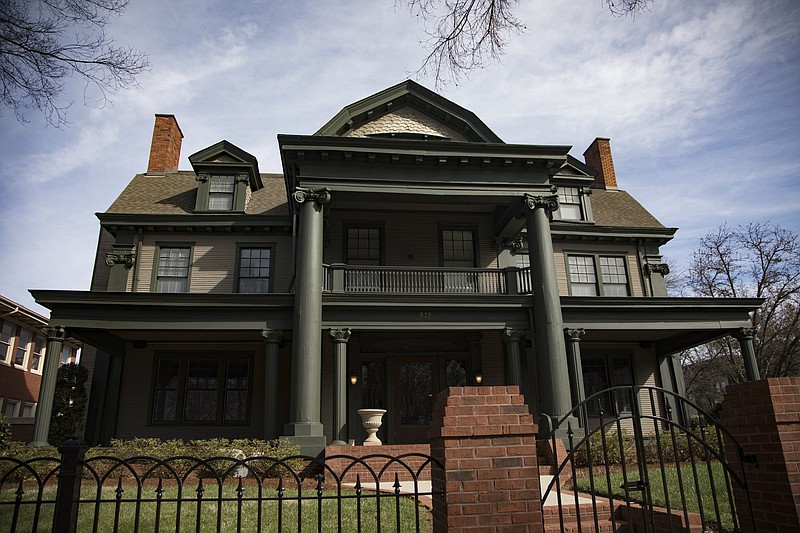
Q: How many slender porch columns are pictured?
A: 6